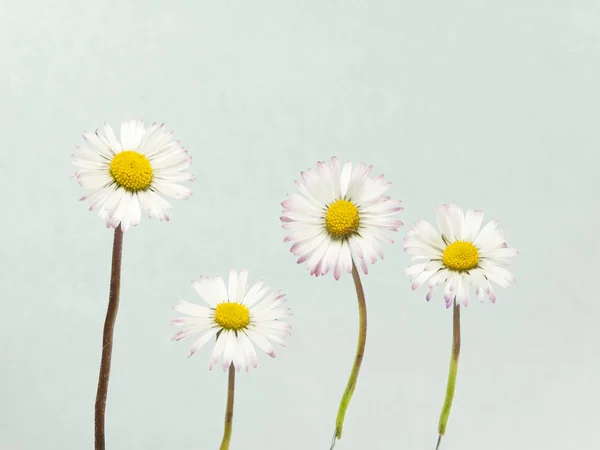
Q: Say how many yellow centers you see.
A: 4